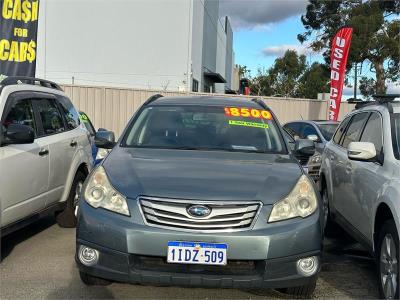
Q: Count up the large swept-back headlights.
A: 2